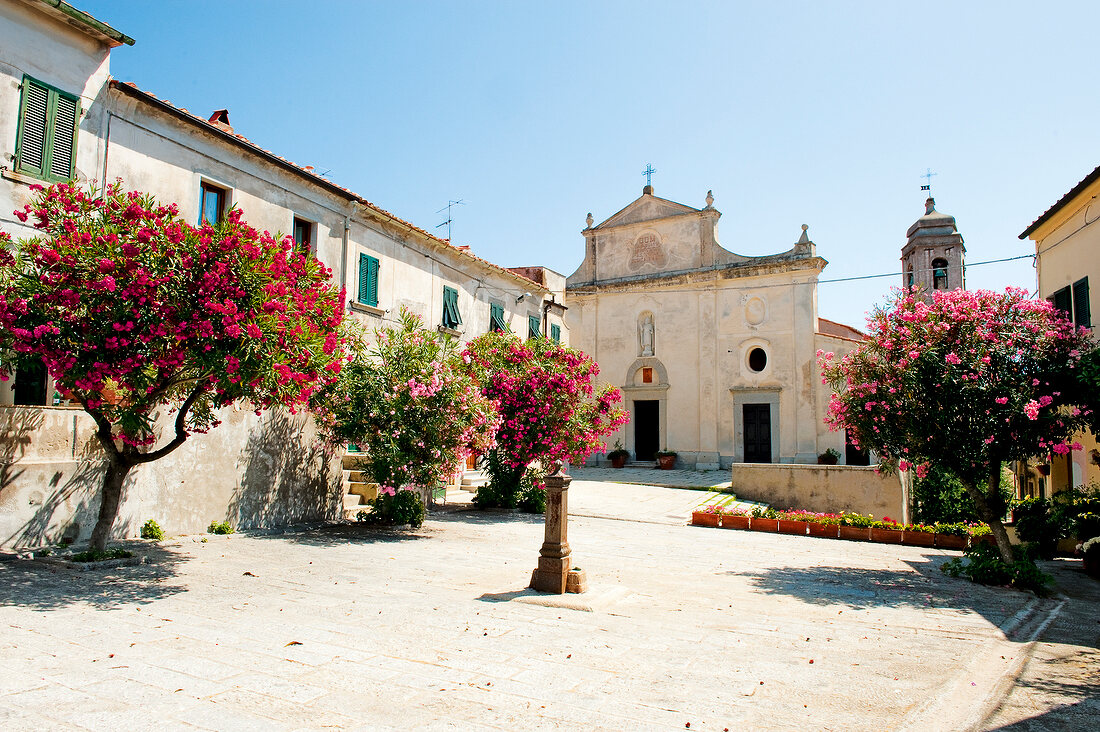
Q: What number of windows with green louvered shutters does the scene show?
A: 7